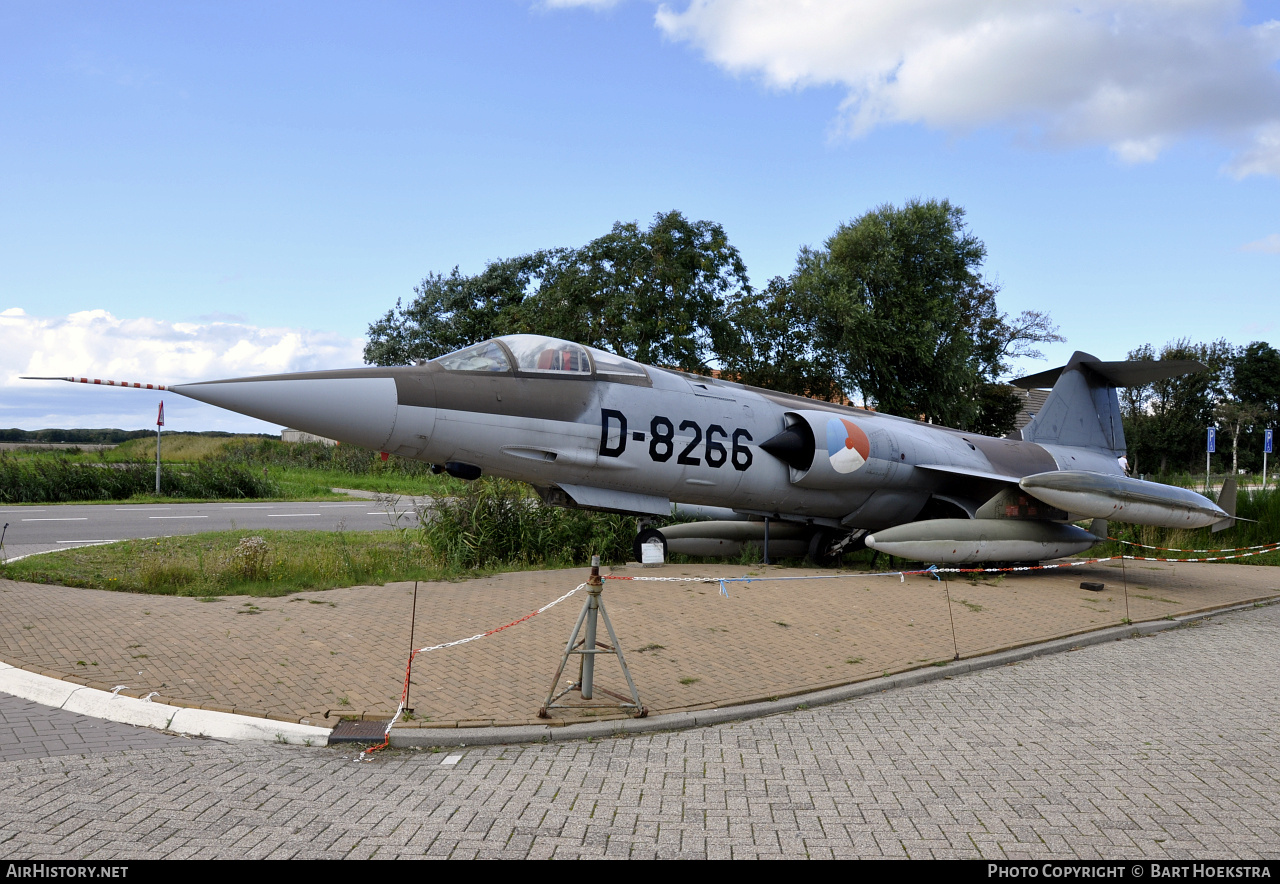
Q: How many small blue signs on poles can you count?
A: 2